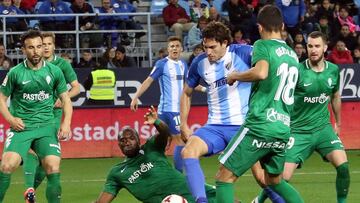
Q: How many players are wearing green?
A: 5